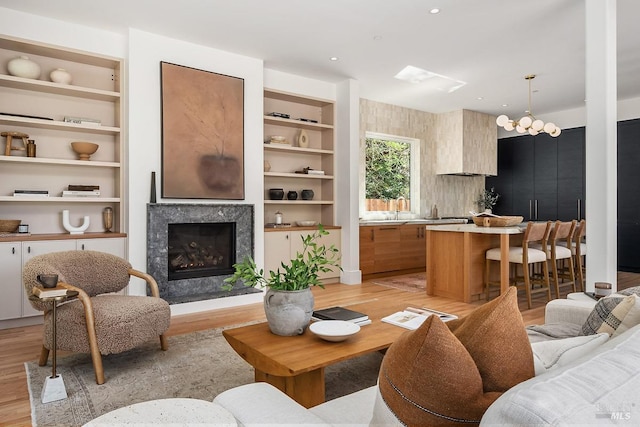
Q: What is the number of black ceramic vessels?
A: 3